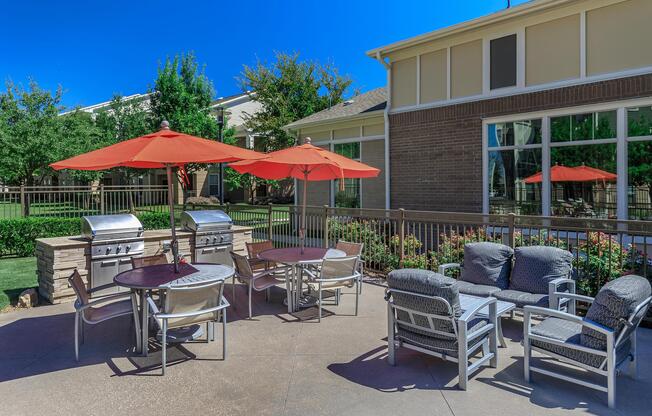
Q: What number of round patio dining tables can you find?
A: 2